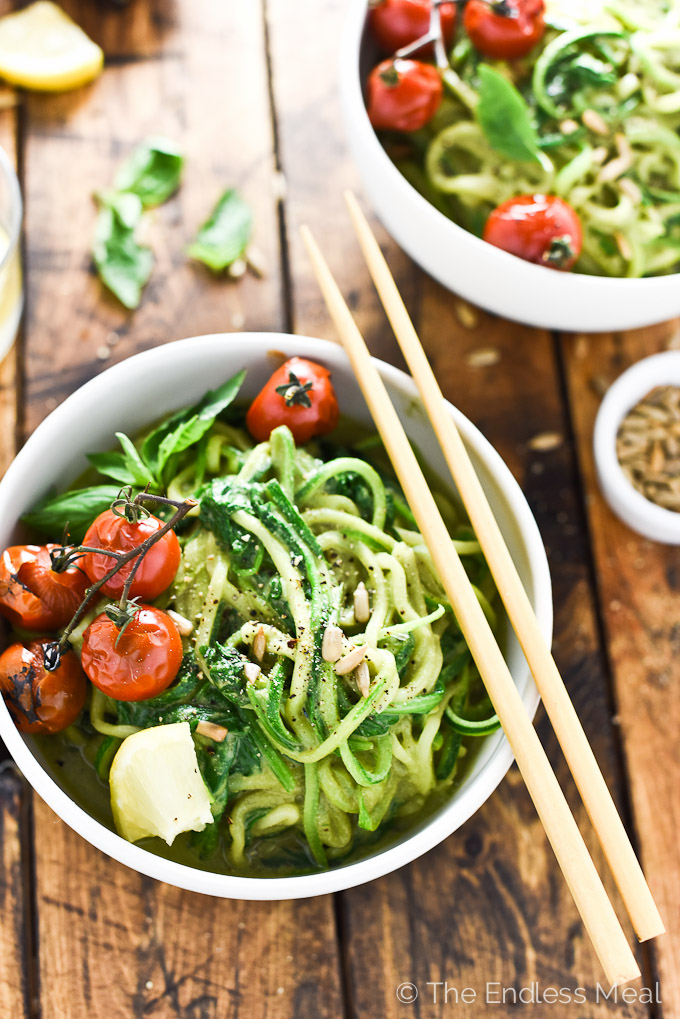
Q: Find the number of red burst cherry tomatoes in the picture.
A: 9